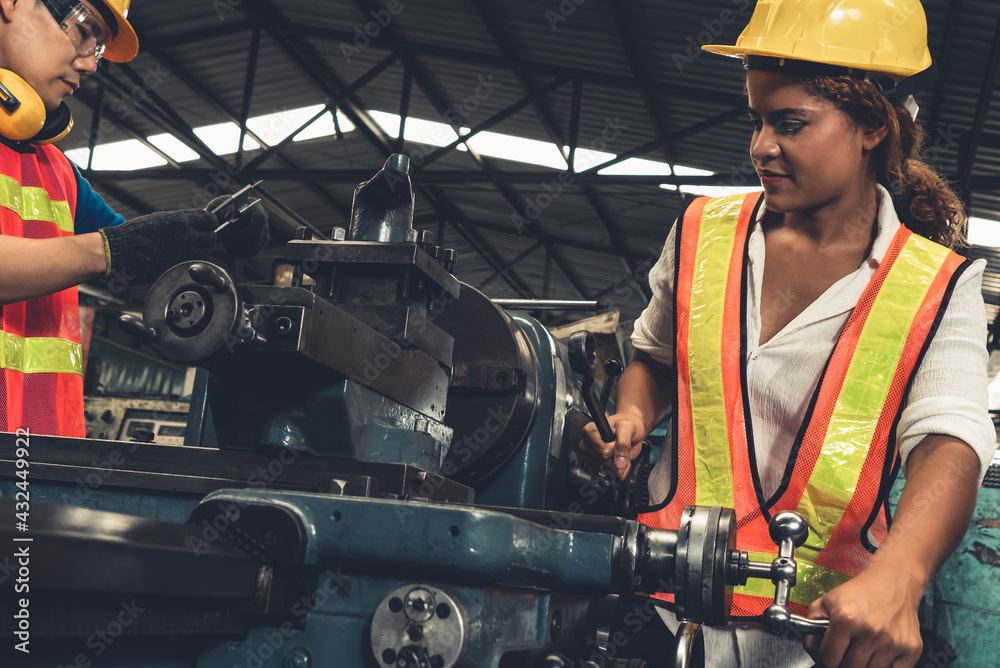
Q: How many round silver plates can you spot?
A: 1